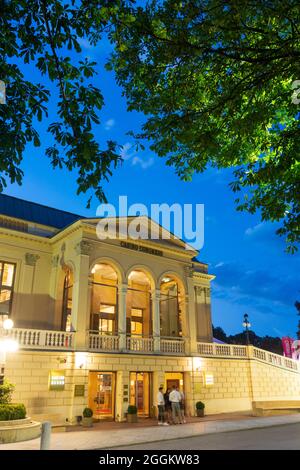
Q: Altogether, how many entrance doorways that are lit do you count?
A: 3